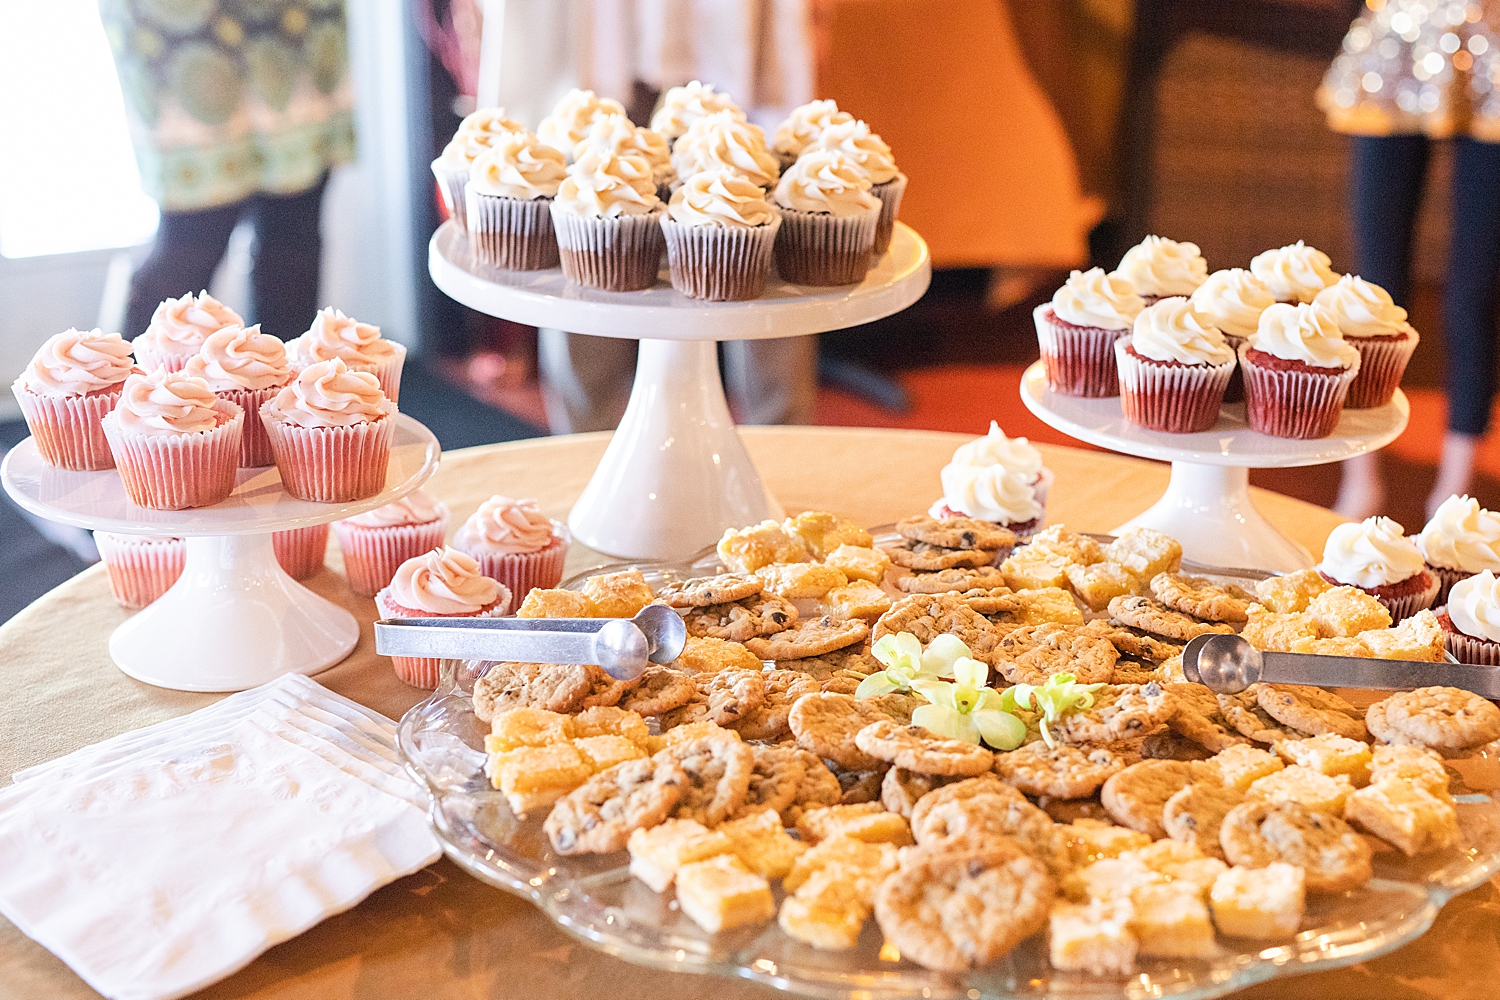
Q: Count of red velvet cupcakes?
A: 12